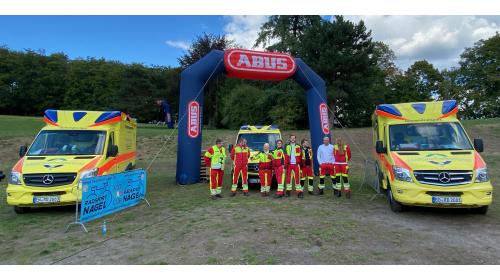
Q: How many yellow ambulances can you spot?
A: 3